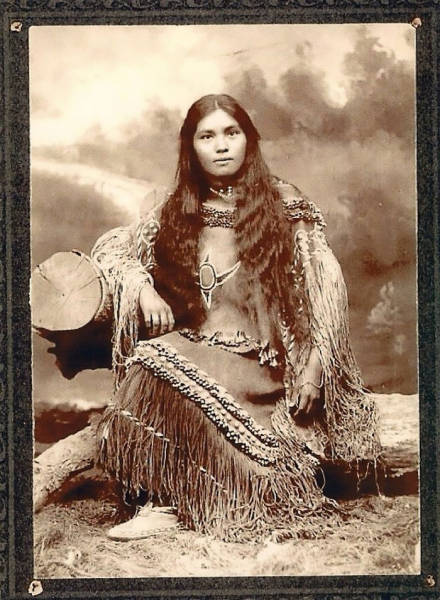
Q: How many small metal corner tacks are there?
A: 4